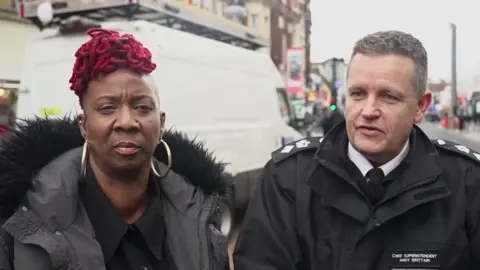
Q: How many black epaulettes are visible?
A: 2